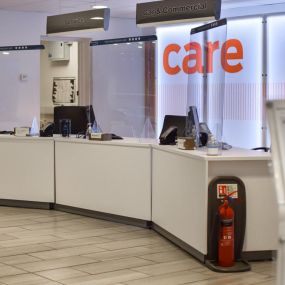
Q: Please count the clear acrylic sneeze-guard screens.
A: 3